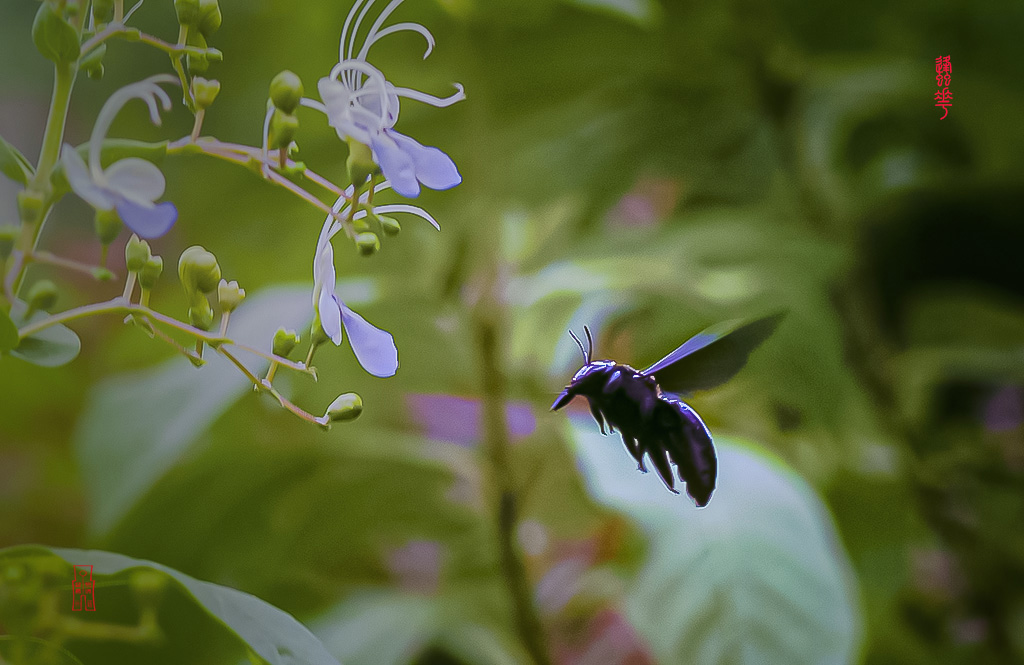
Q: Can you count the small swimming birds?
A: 0